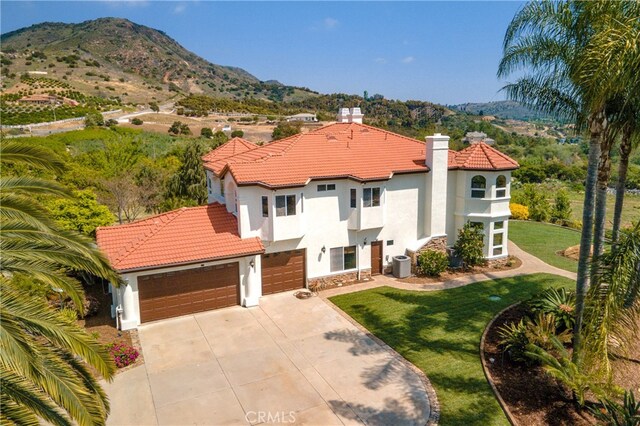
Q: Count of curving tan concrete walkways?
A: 1